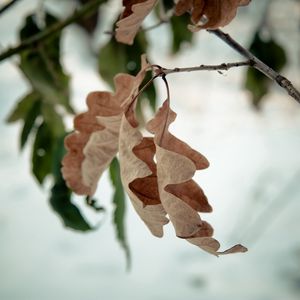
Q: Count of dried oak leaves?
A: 5